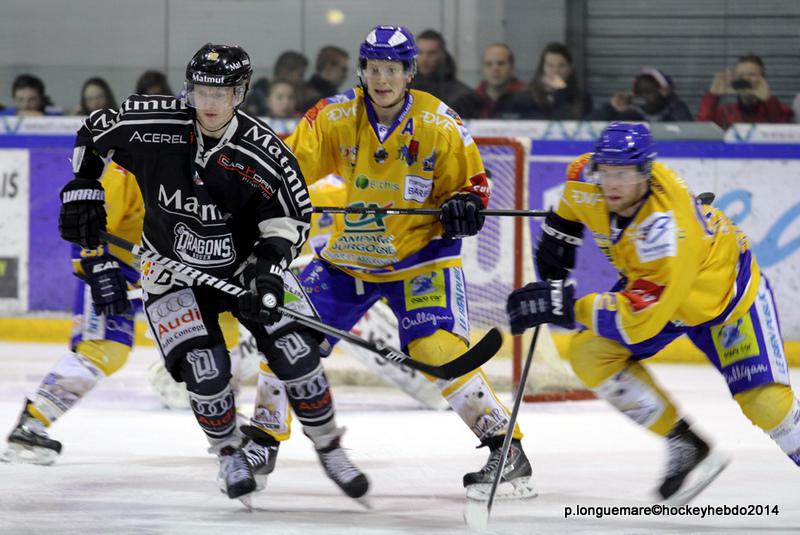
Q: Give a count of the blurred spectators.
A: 11